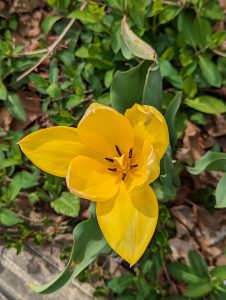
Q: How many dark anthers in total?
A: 6